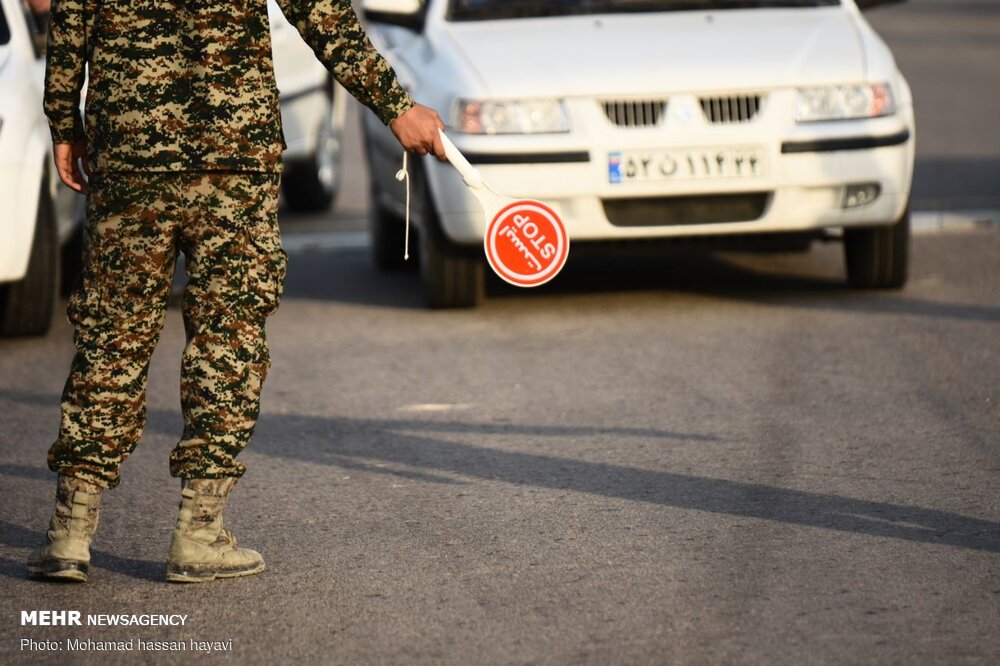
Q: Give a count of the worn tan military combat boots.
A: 2